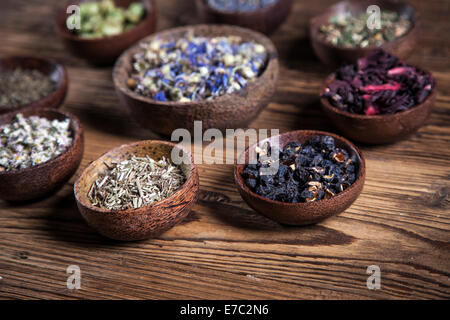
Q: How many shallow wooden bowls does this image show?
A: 9